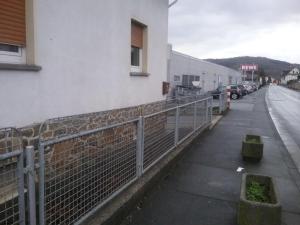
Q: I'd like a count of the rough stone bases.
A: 1